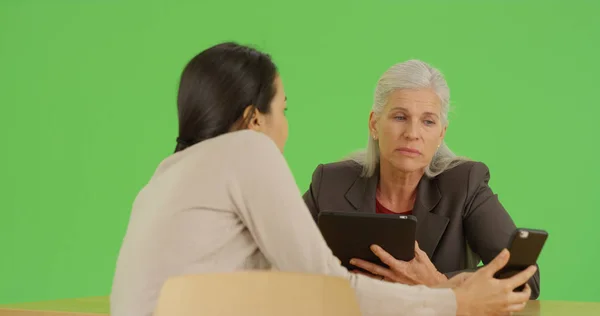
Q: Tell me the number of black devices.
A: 2